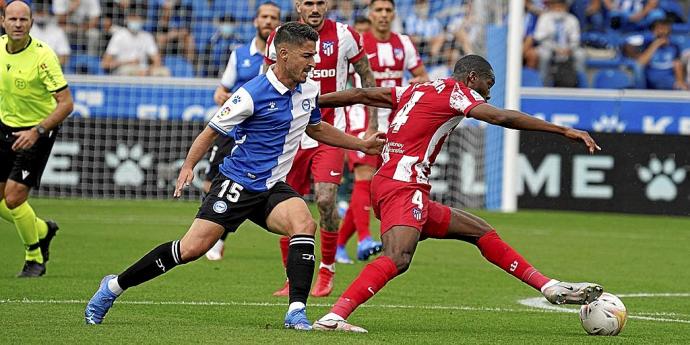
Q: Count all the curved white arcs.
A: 1